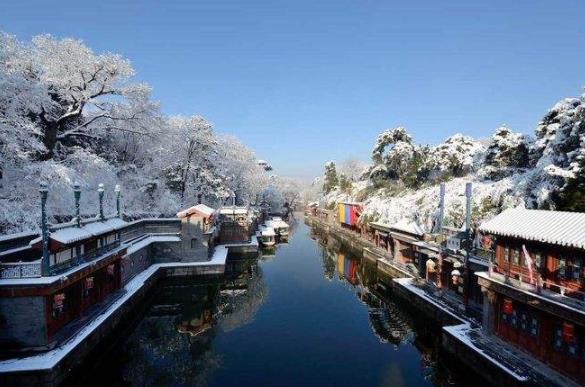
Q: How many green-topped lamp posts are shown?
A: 4